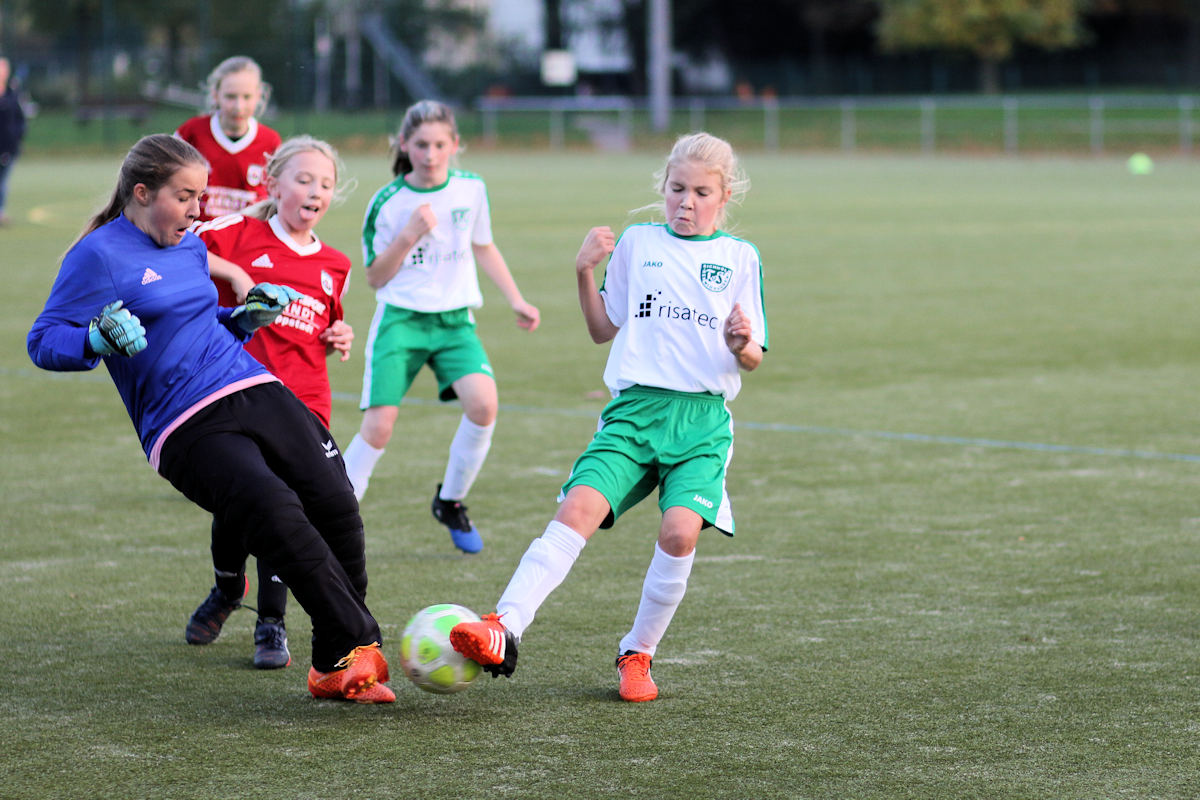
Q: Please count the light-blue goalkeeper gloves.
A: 2